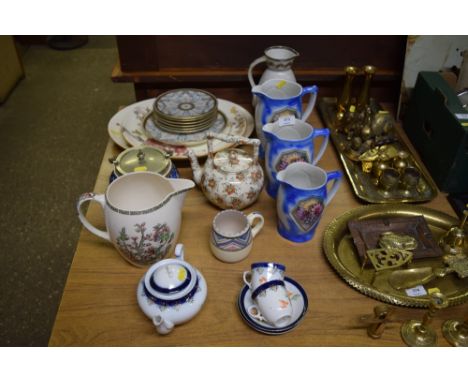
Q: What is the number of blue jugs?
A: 3